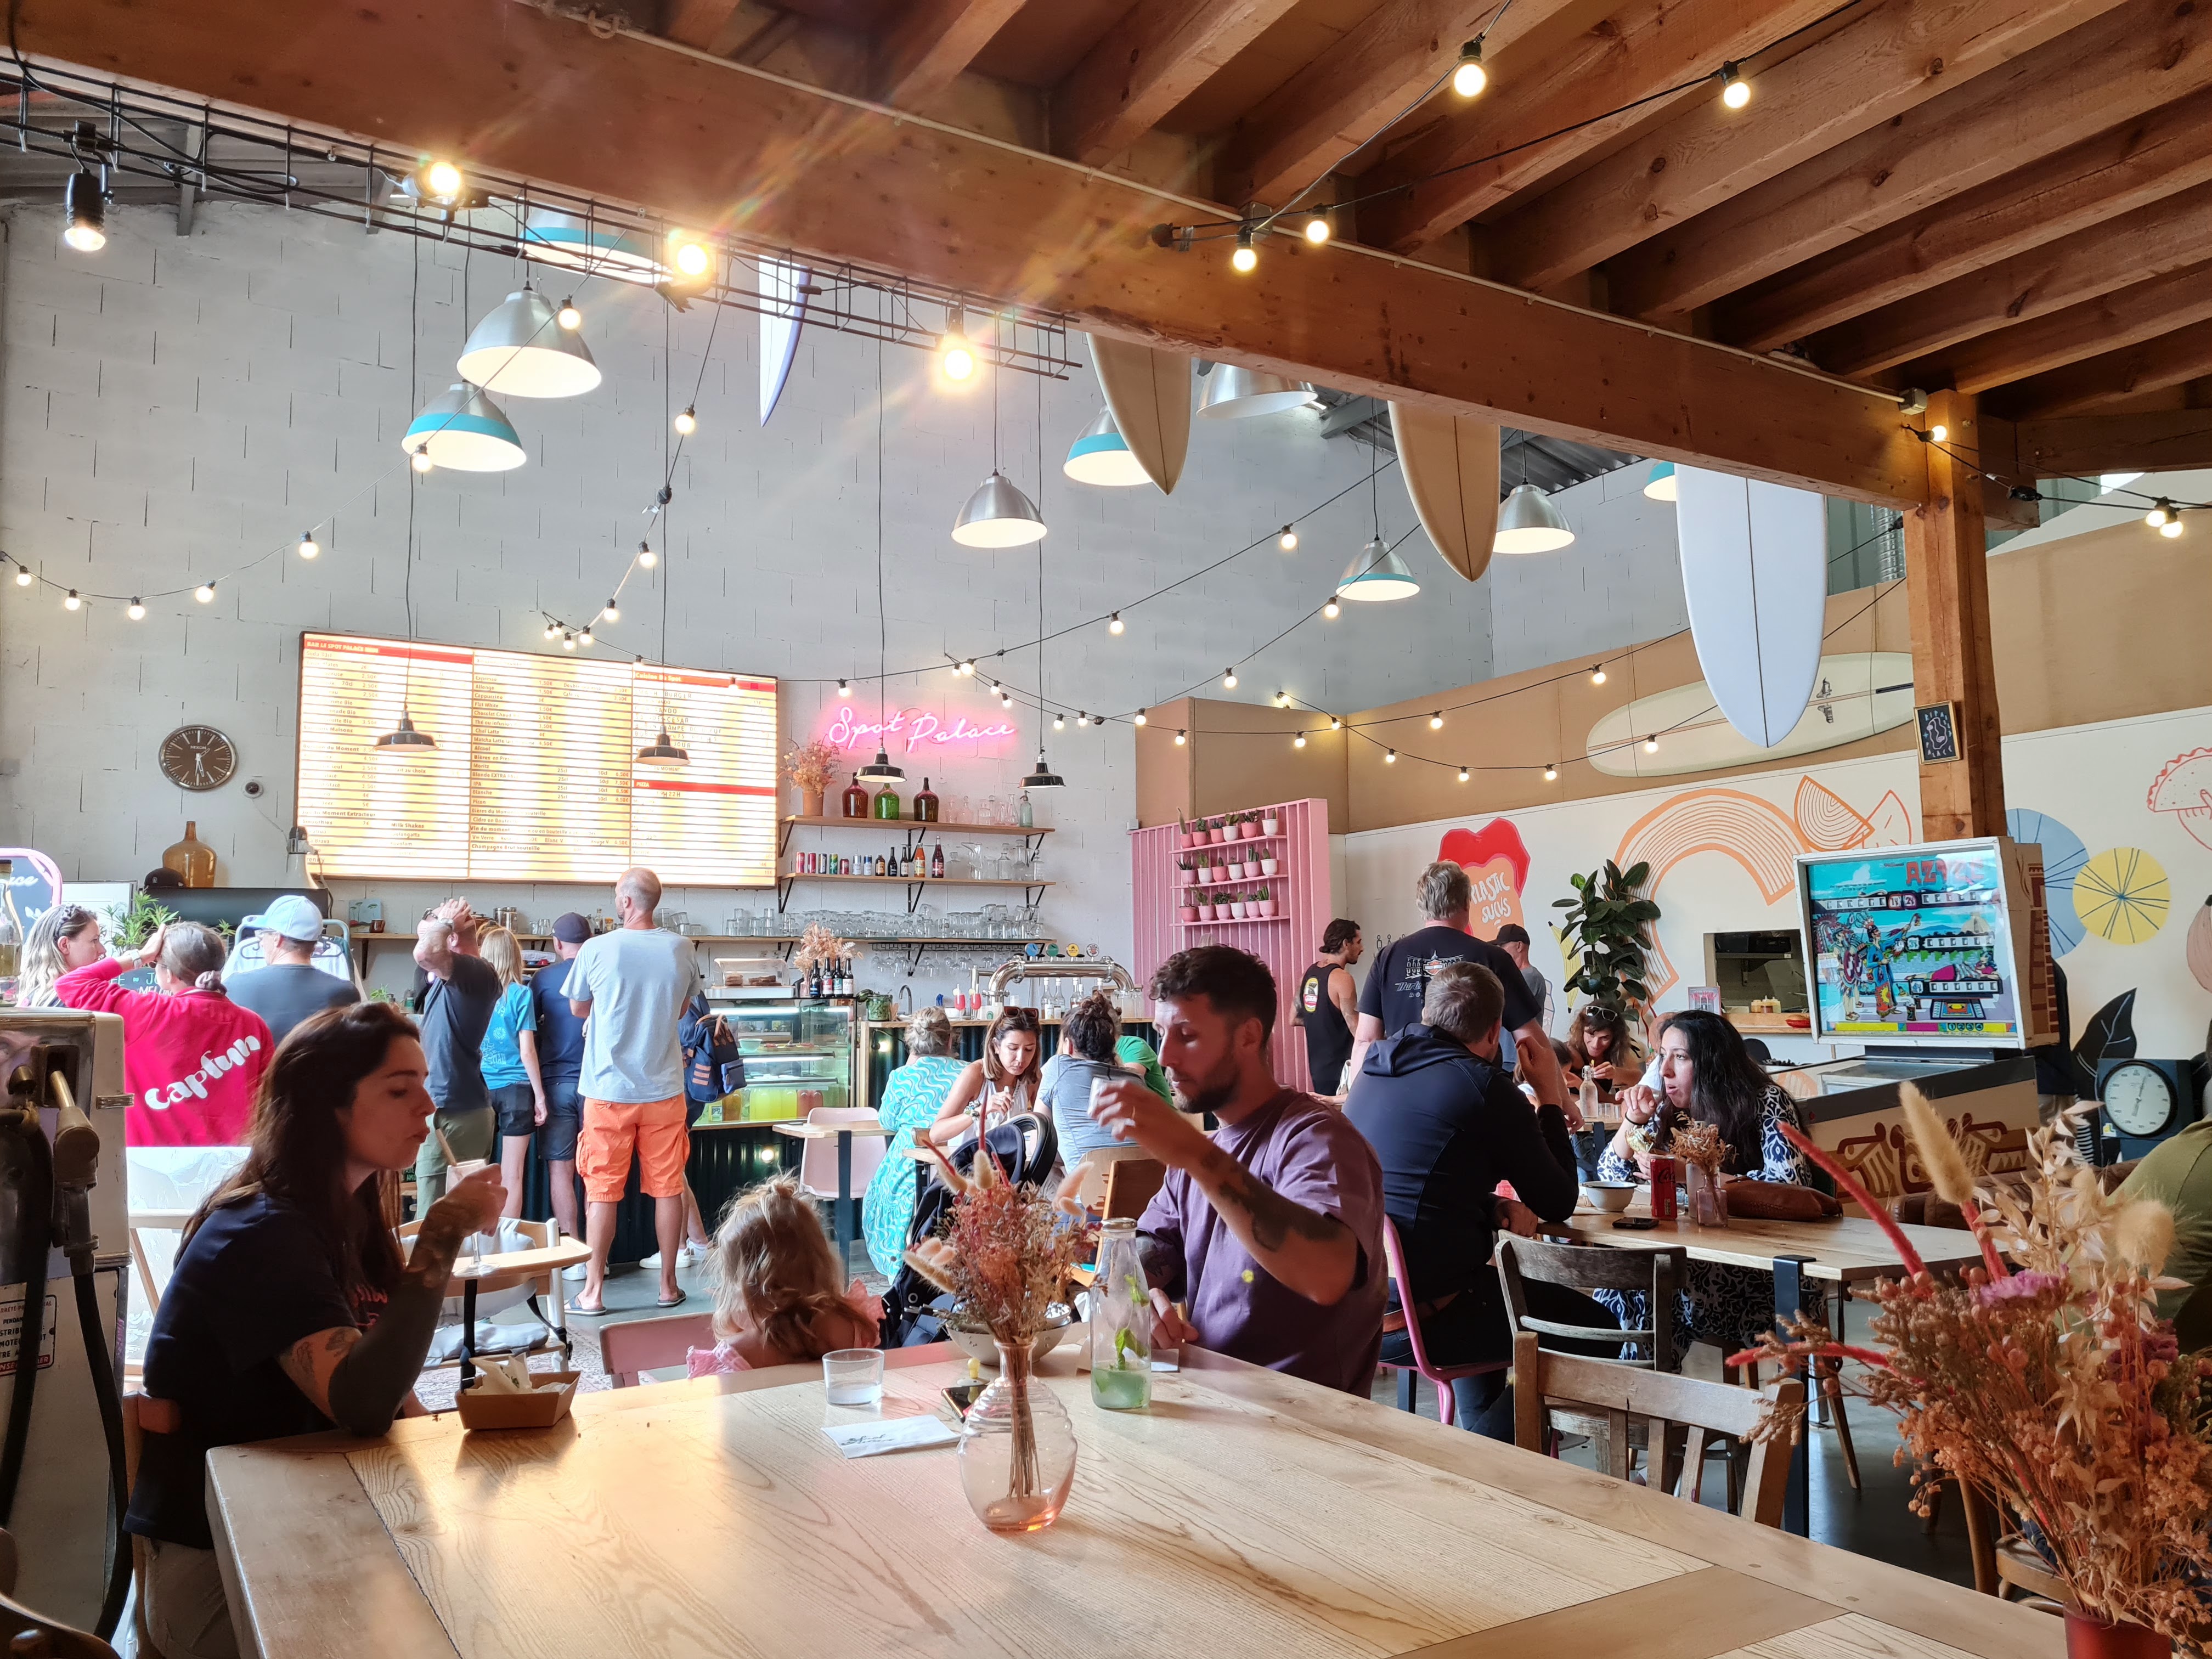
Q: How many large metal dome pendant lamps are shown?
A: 9